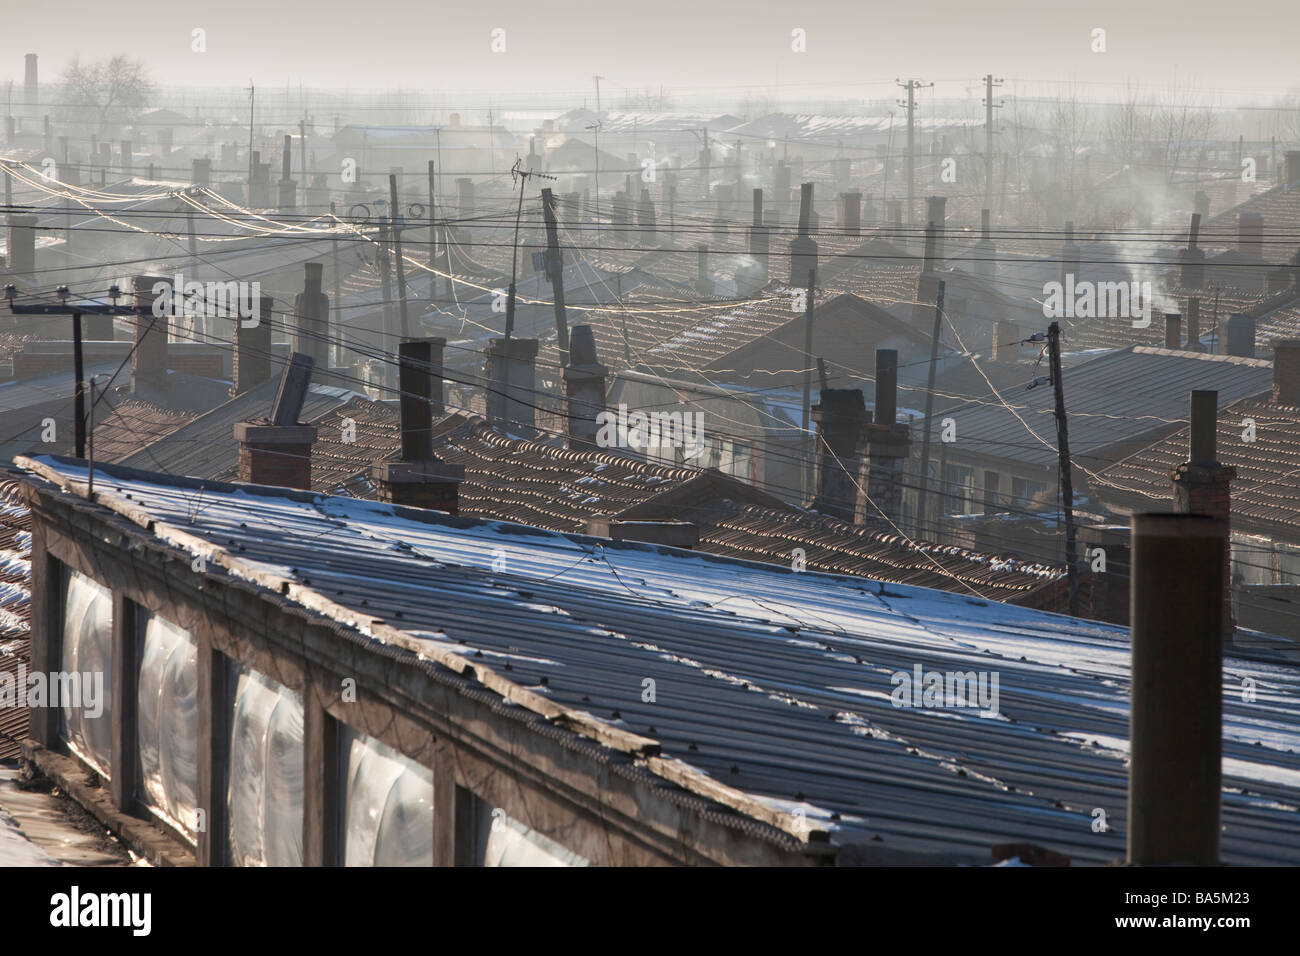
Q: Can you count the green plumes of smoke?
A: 0